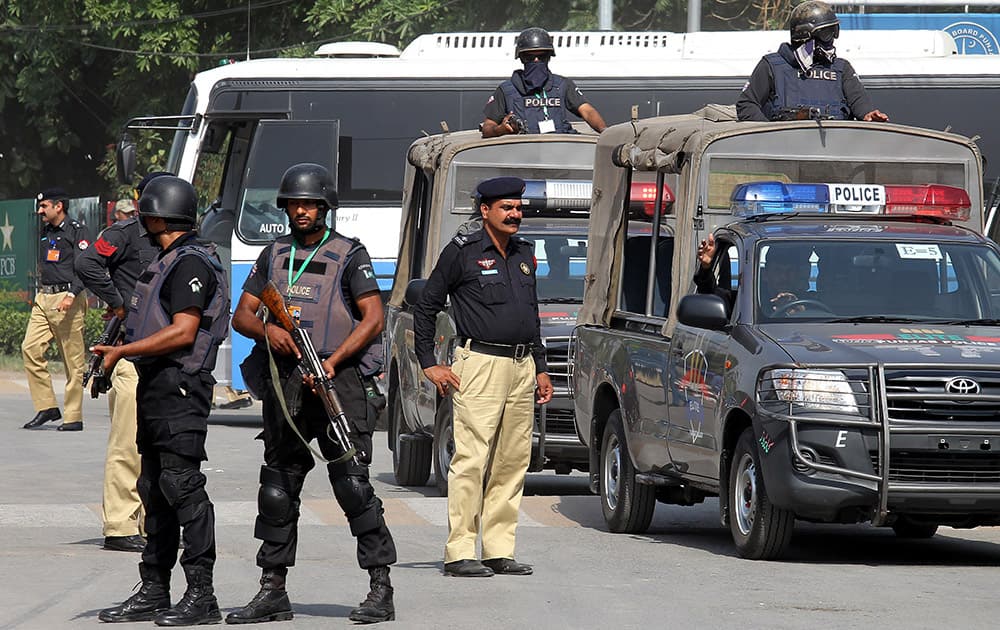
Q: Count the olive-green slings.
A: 1